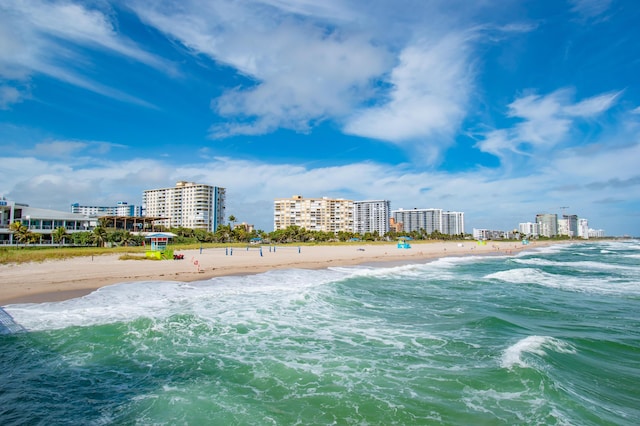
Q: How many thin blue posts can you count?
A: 8